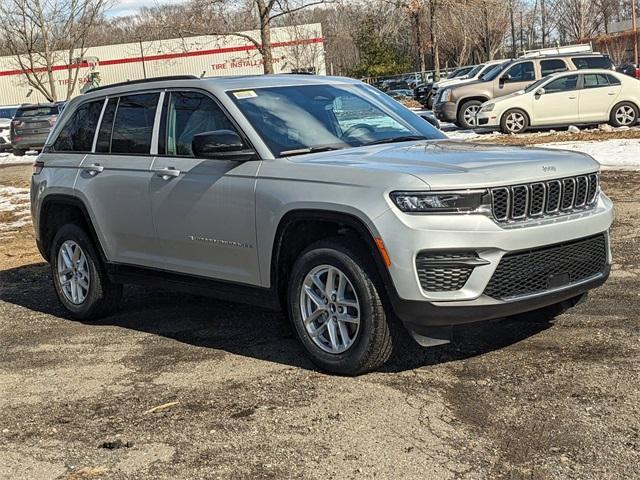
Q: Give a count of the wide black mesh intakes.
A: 1